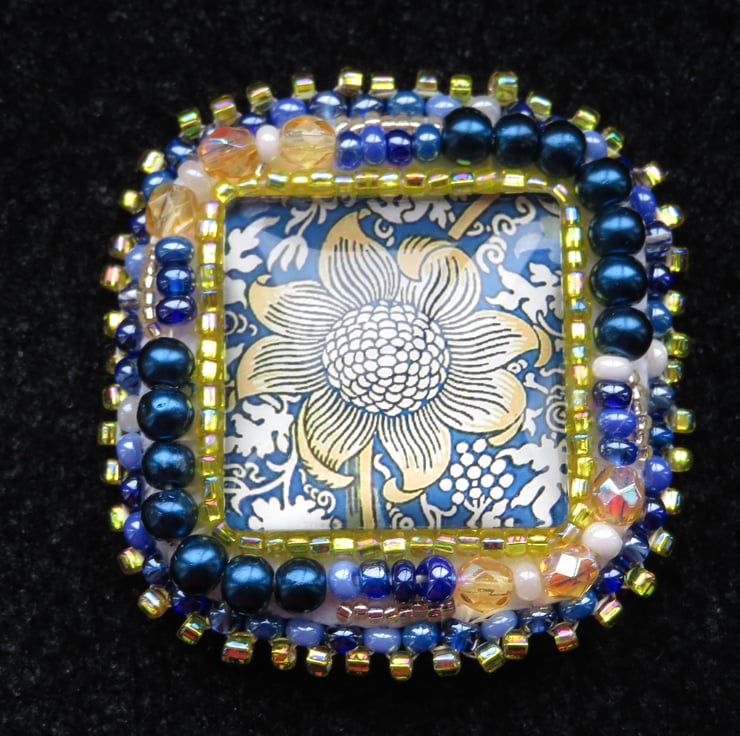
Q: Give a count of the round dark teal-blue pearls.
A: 14